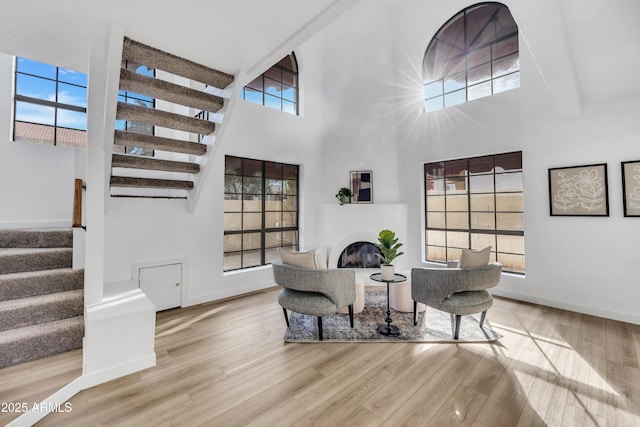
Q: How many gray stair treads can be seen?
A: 11